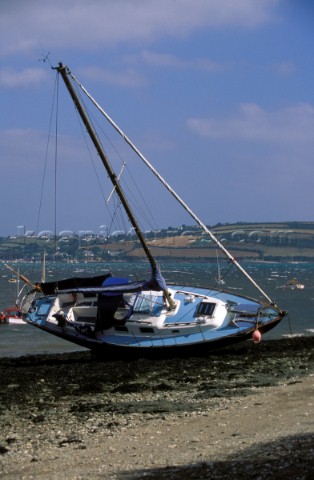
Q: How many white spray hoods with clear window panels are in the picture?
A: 0